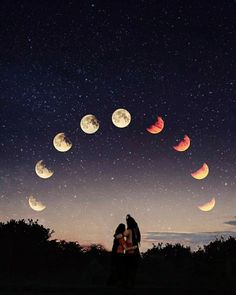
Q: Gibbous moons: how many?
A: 2